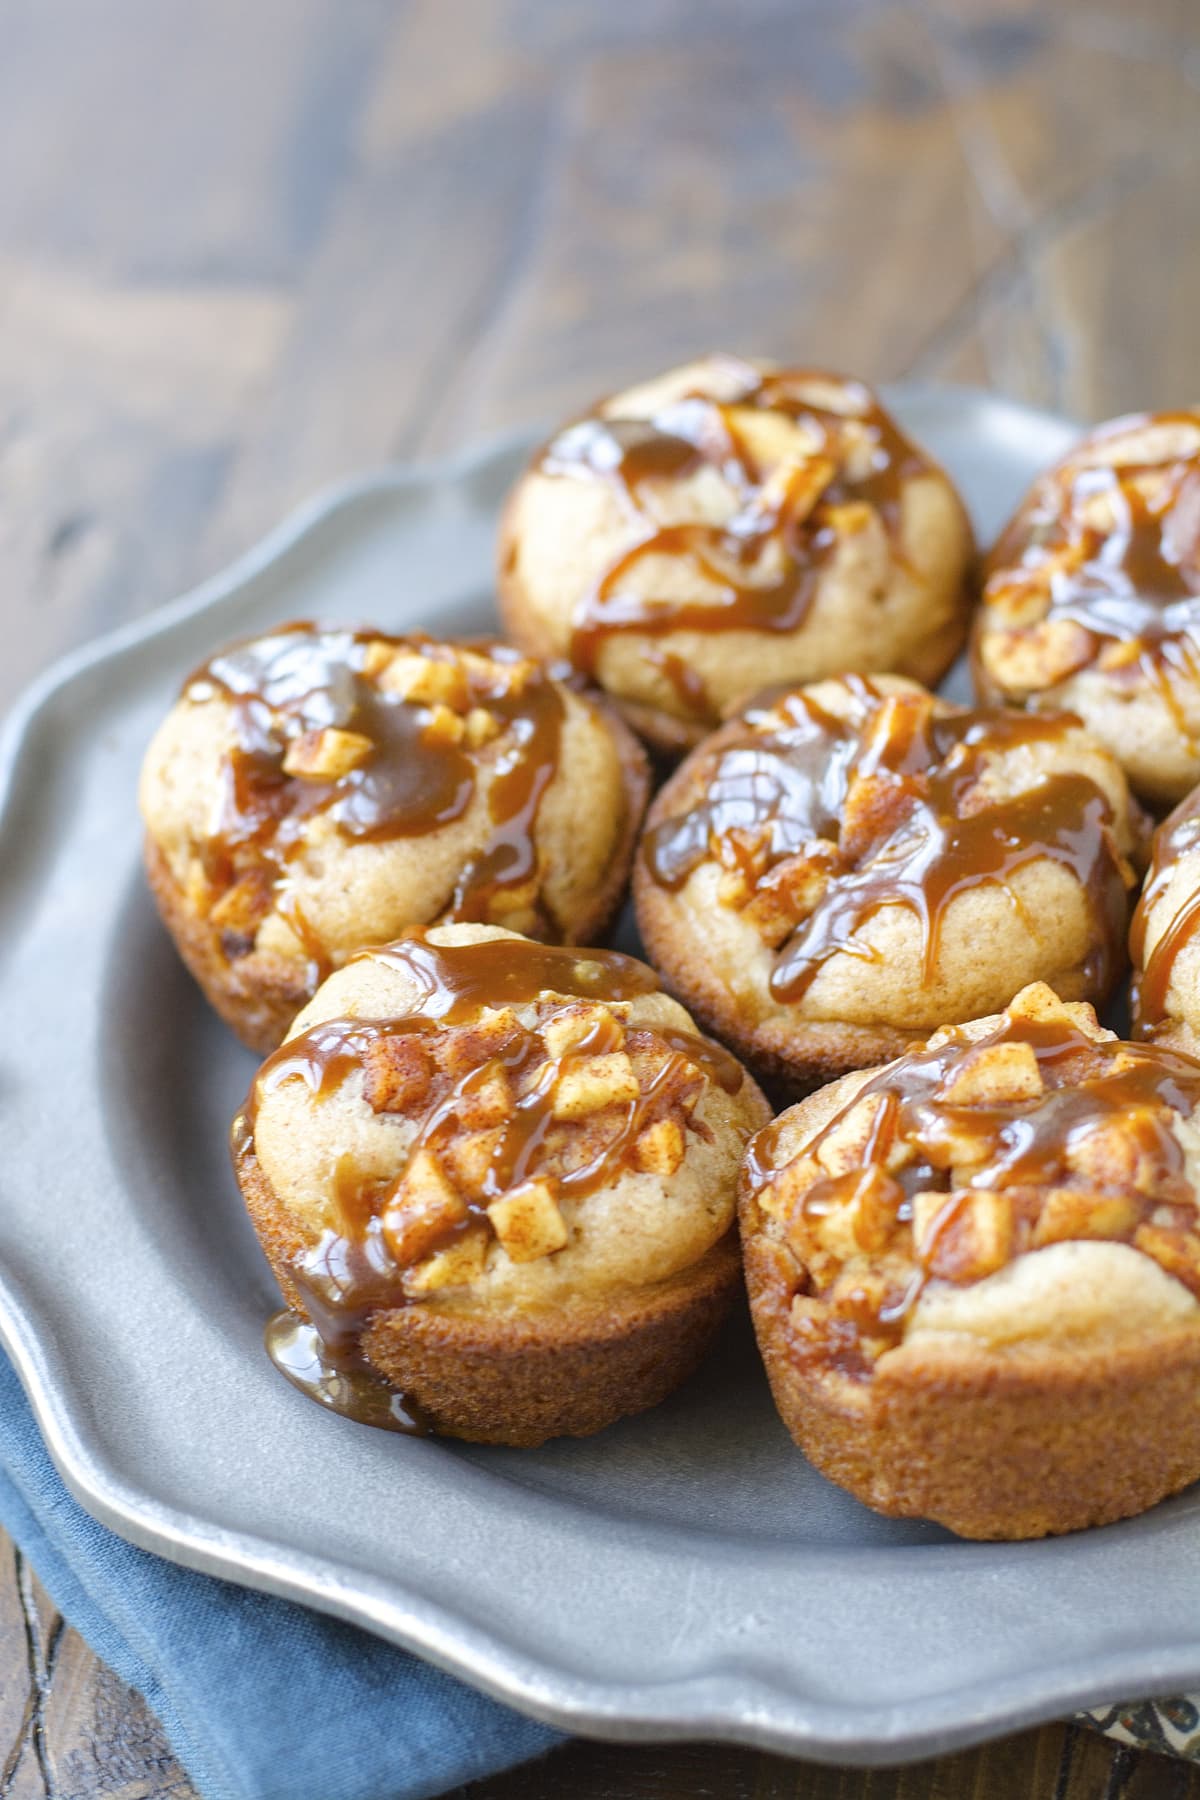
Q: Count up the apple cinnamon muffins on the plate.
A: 7